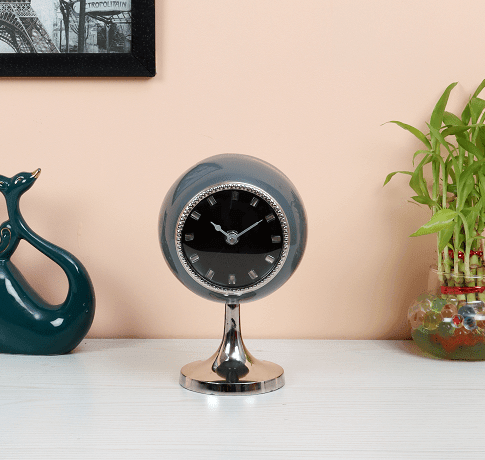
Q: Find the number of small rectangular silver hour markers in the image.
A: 12